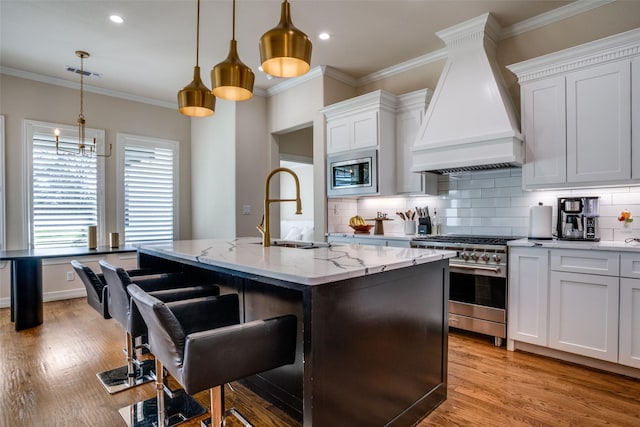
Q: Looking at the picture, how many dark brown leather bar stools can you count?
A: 3